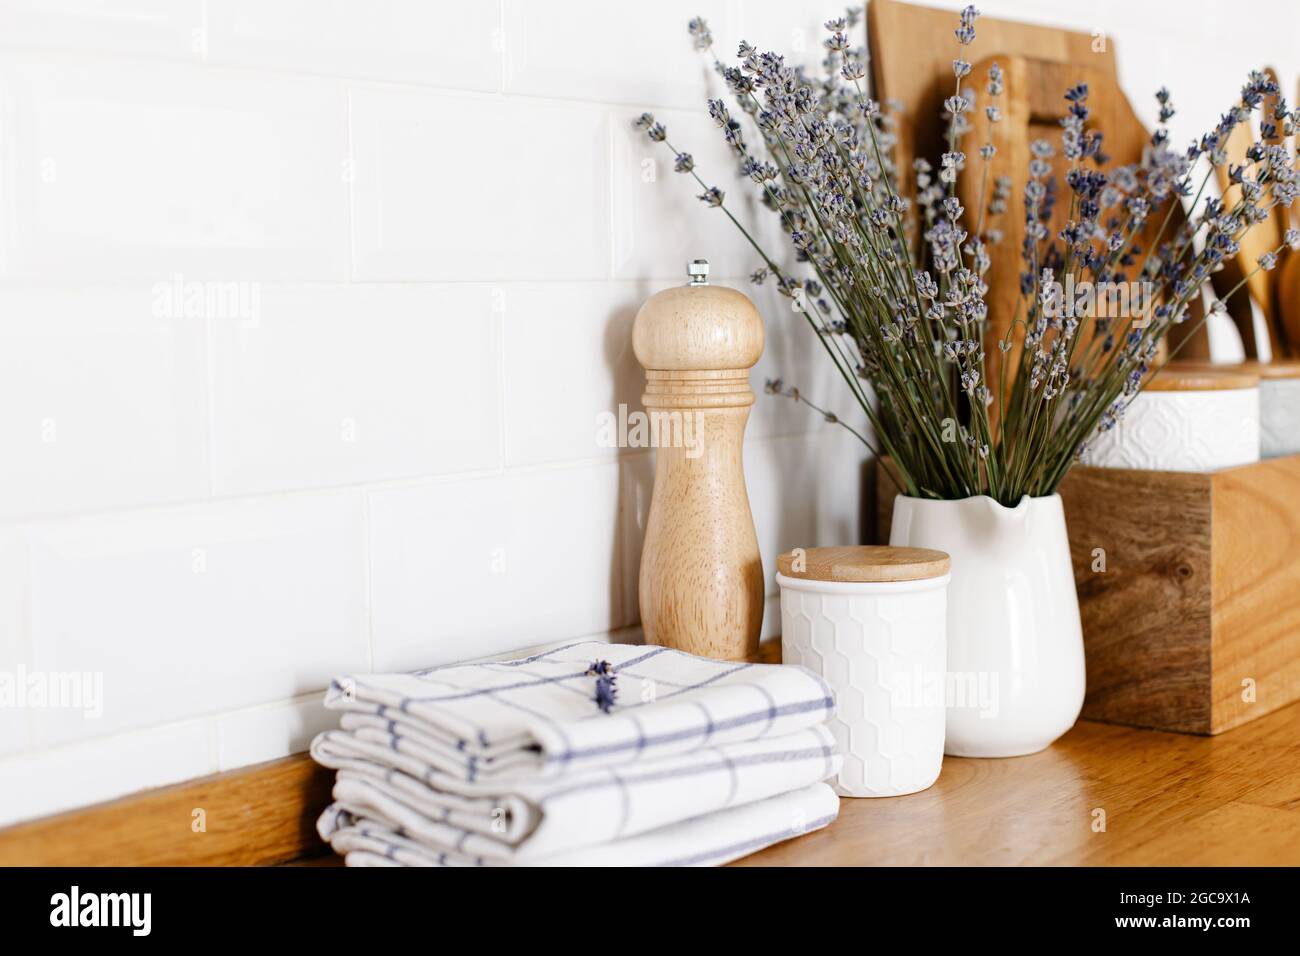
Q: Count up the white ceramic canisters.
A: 2